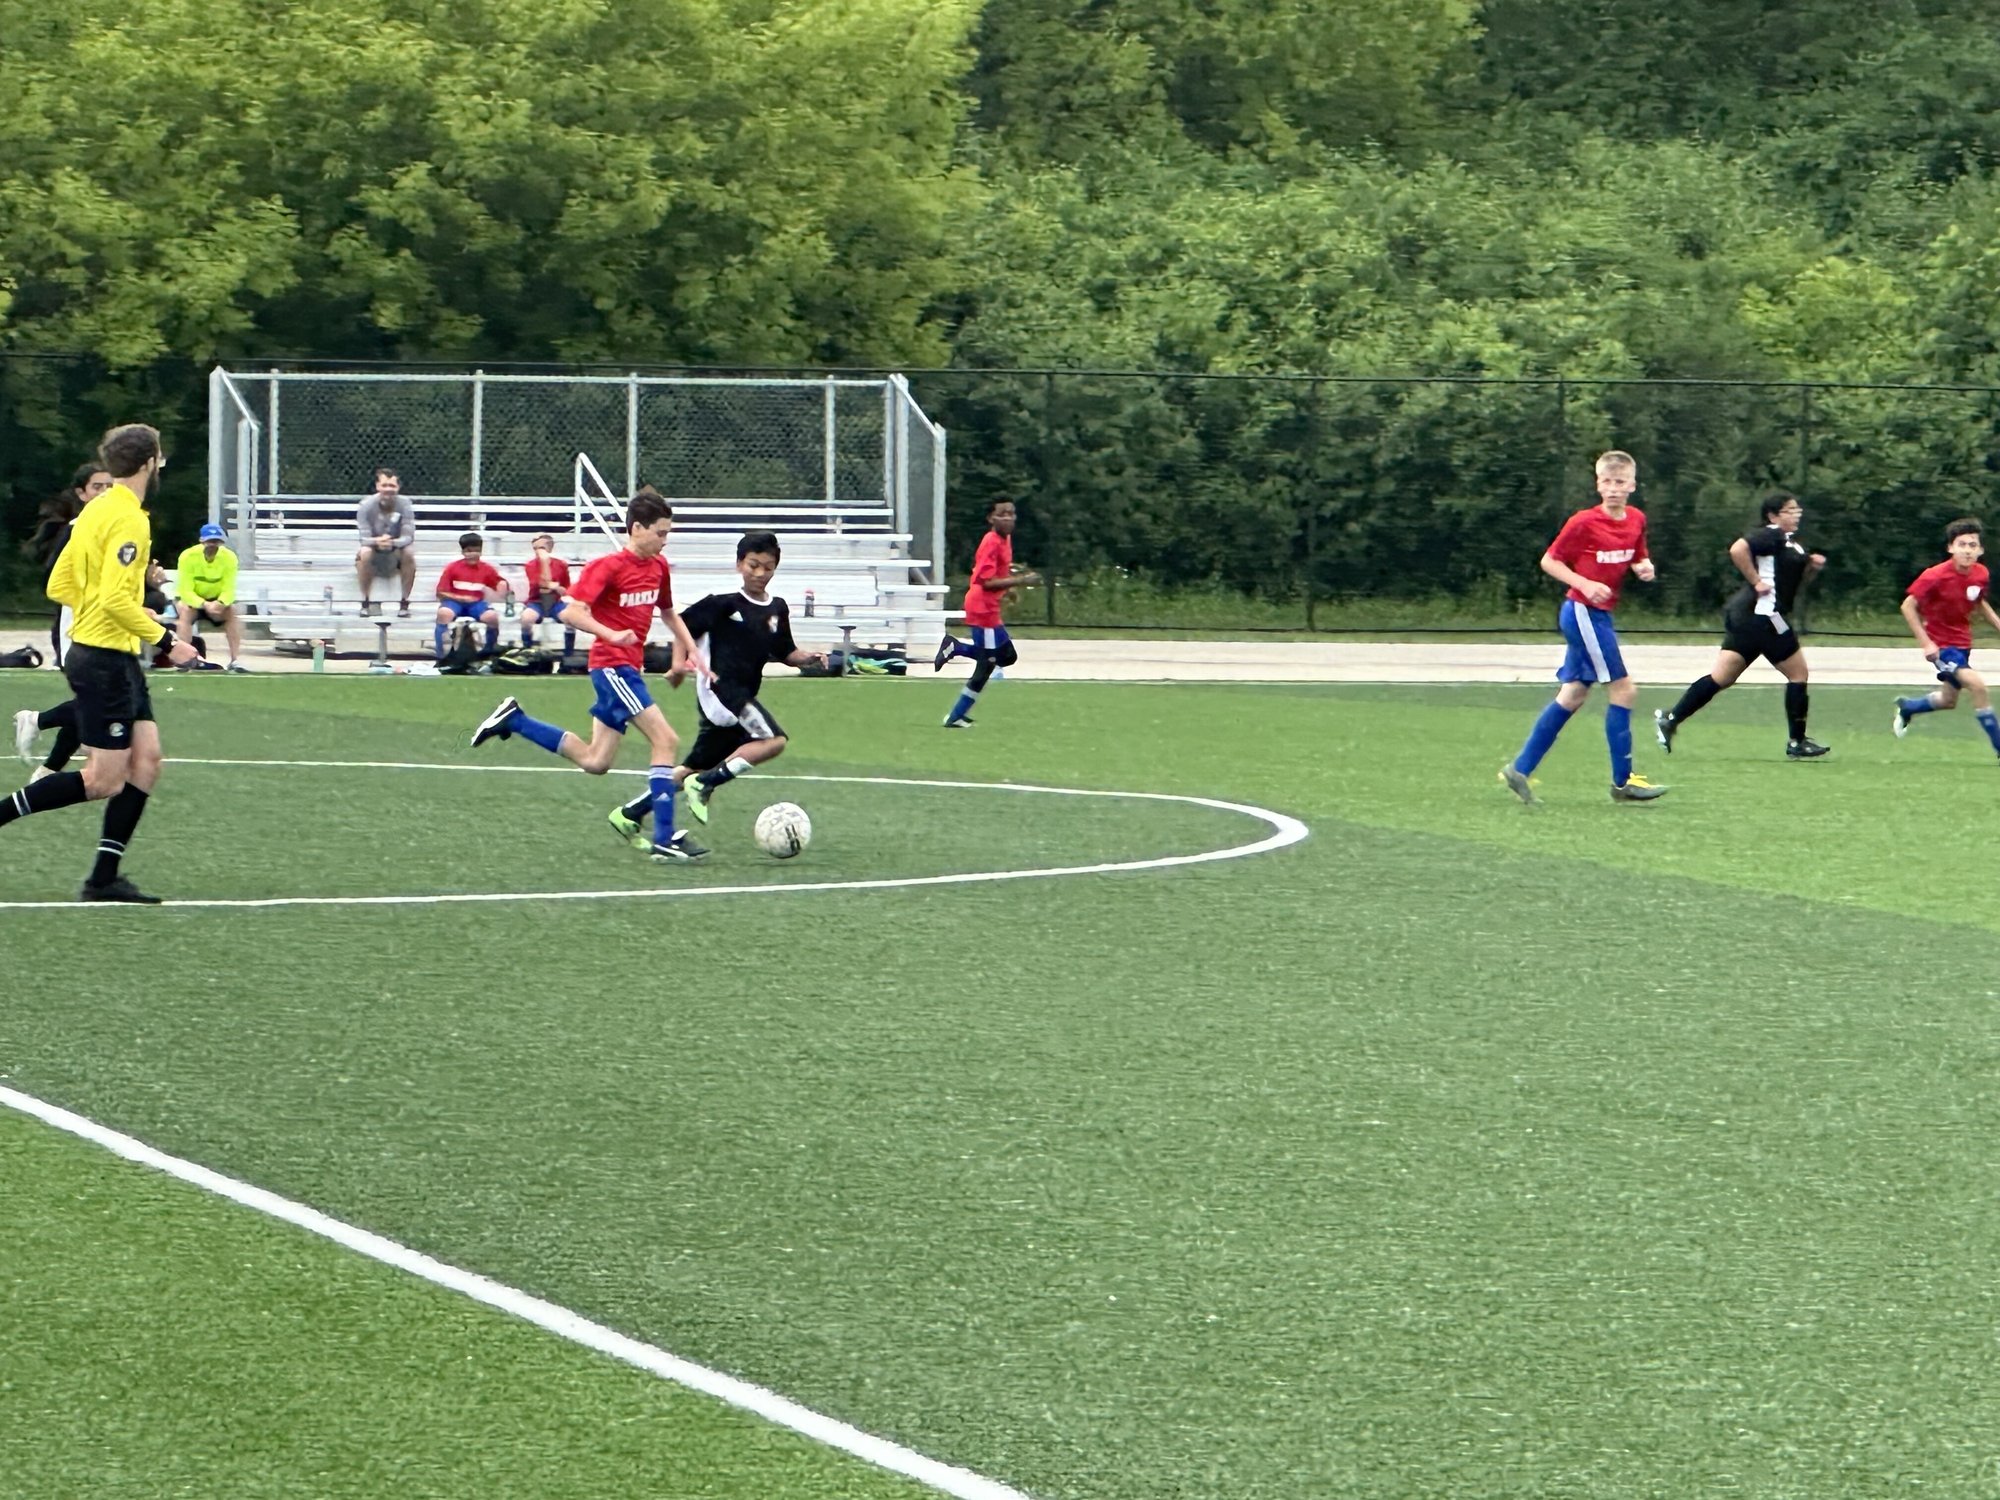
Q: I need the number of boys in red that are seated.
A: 2